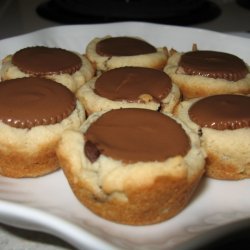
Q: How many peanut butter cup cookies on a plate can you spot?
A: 7